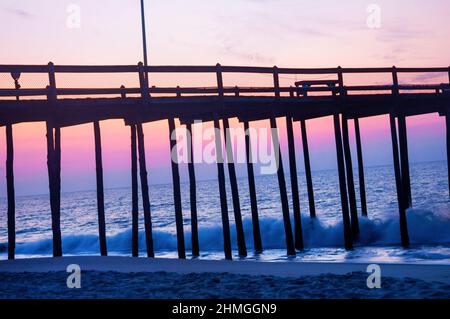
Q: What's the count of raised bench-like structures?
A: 1